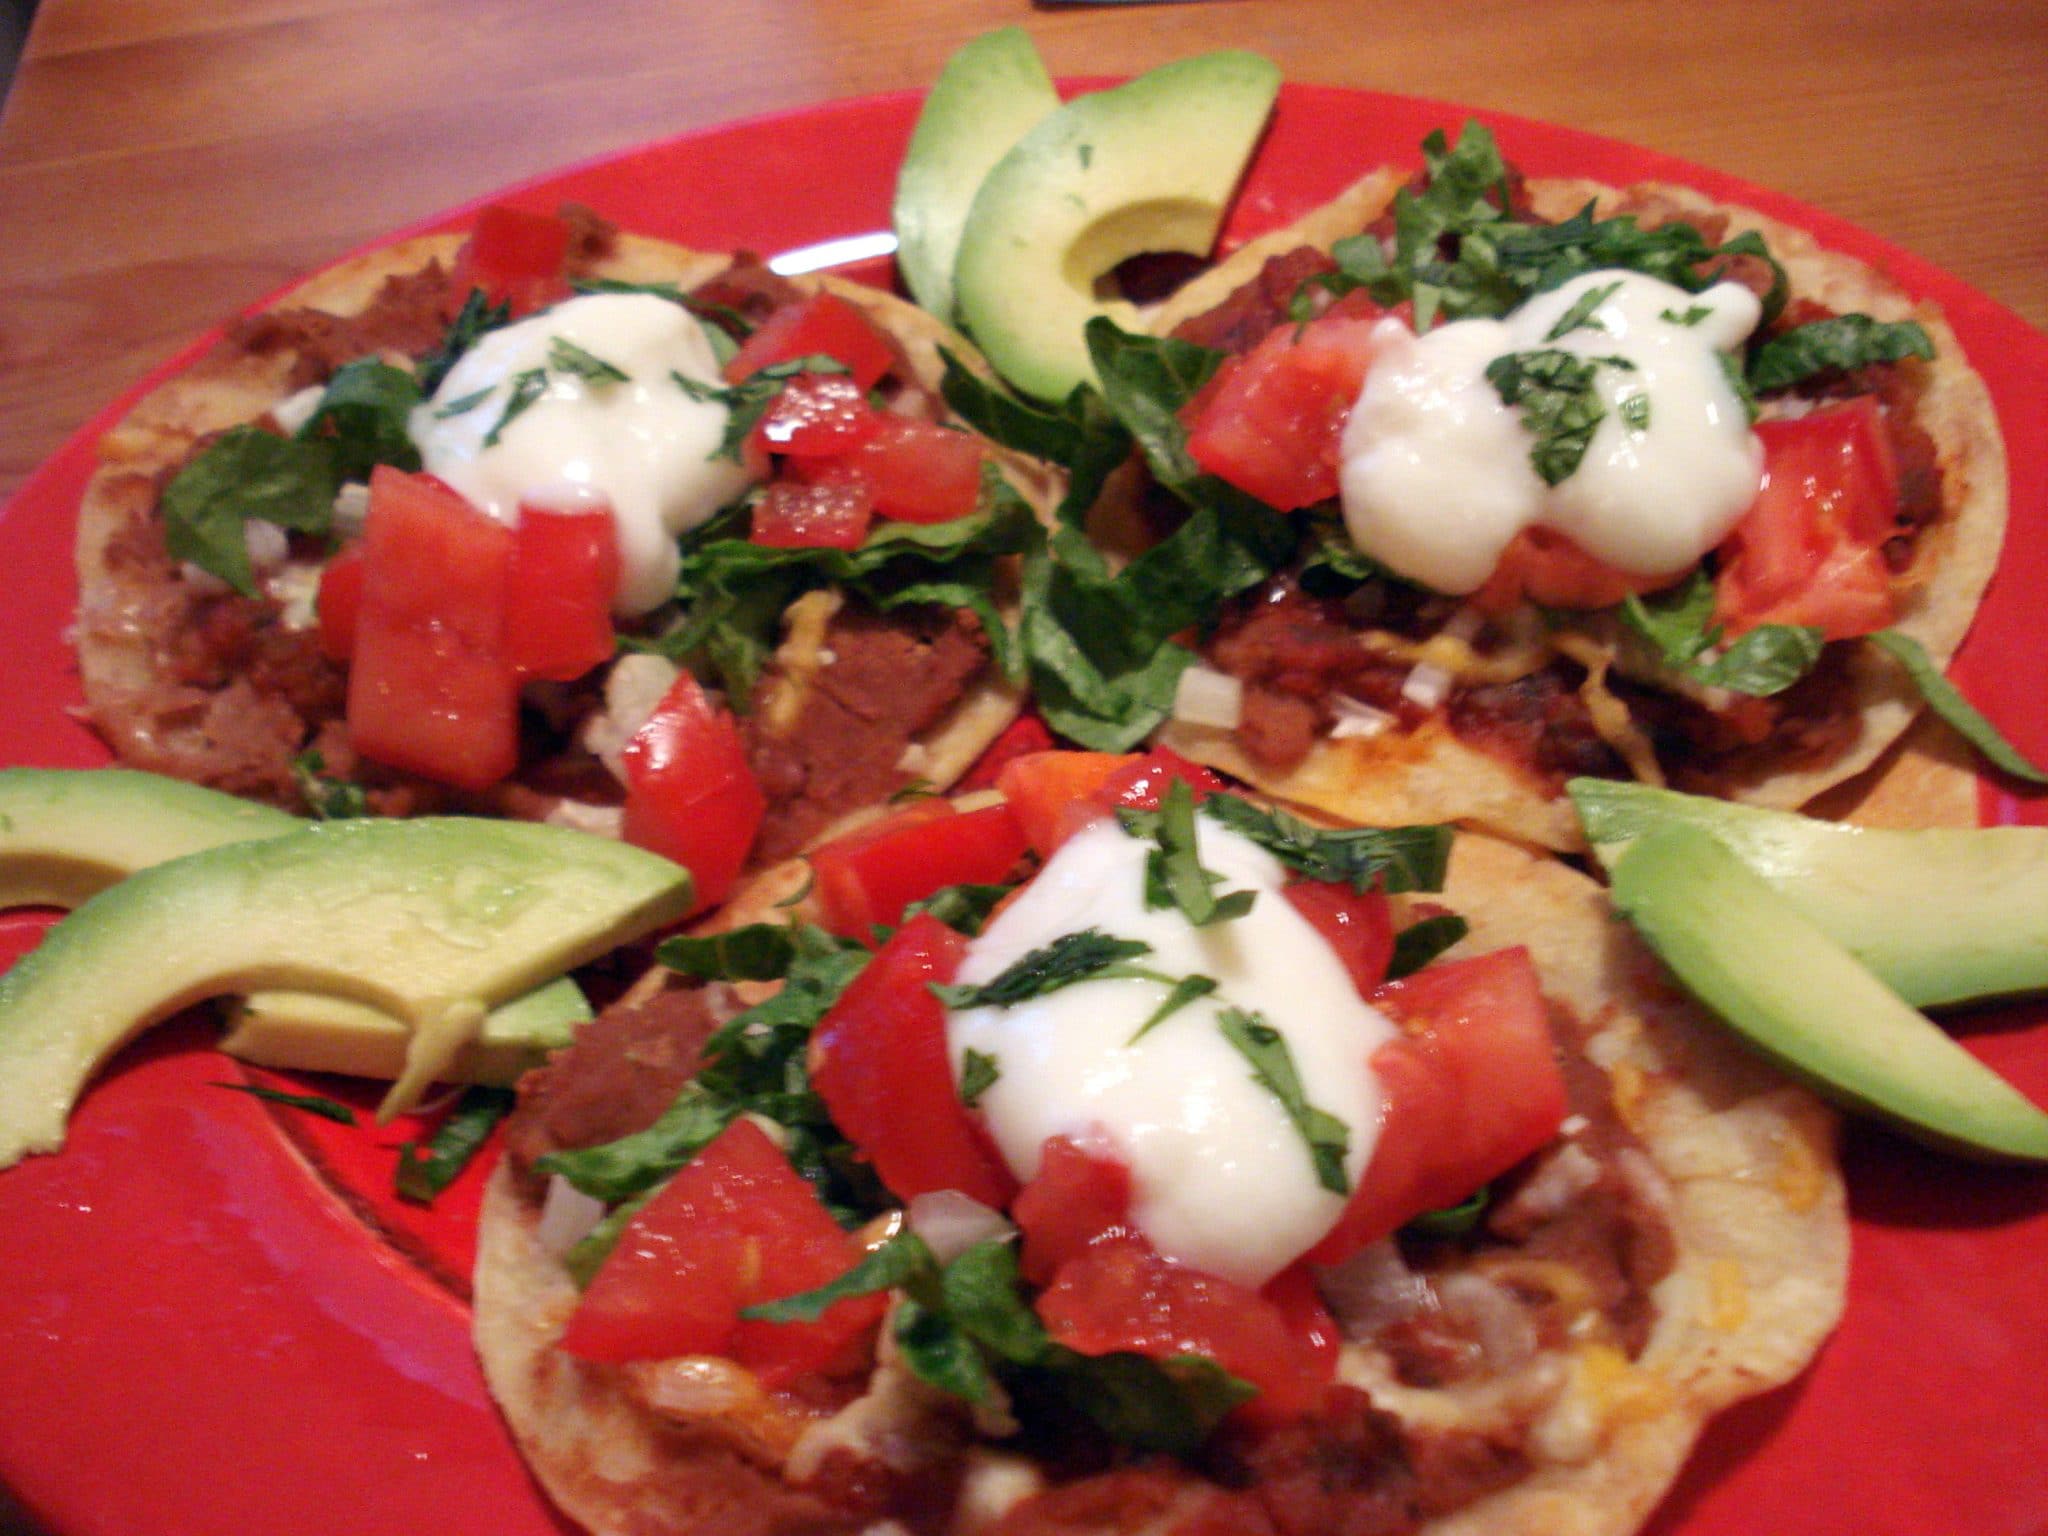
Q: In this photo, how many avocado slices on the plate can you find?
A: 6